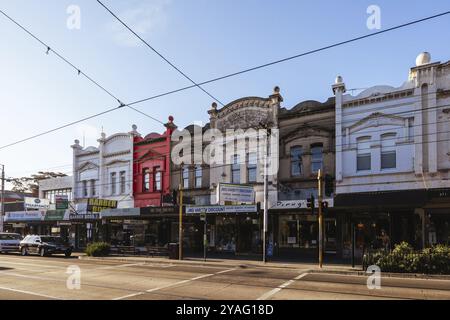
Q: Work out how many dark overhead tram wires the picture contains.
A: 3